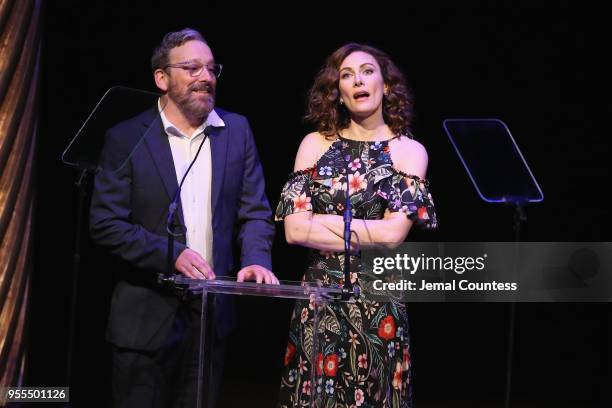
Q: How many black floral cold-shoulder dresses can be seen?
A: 1